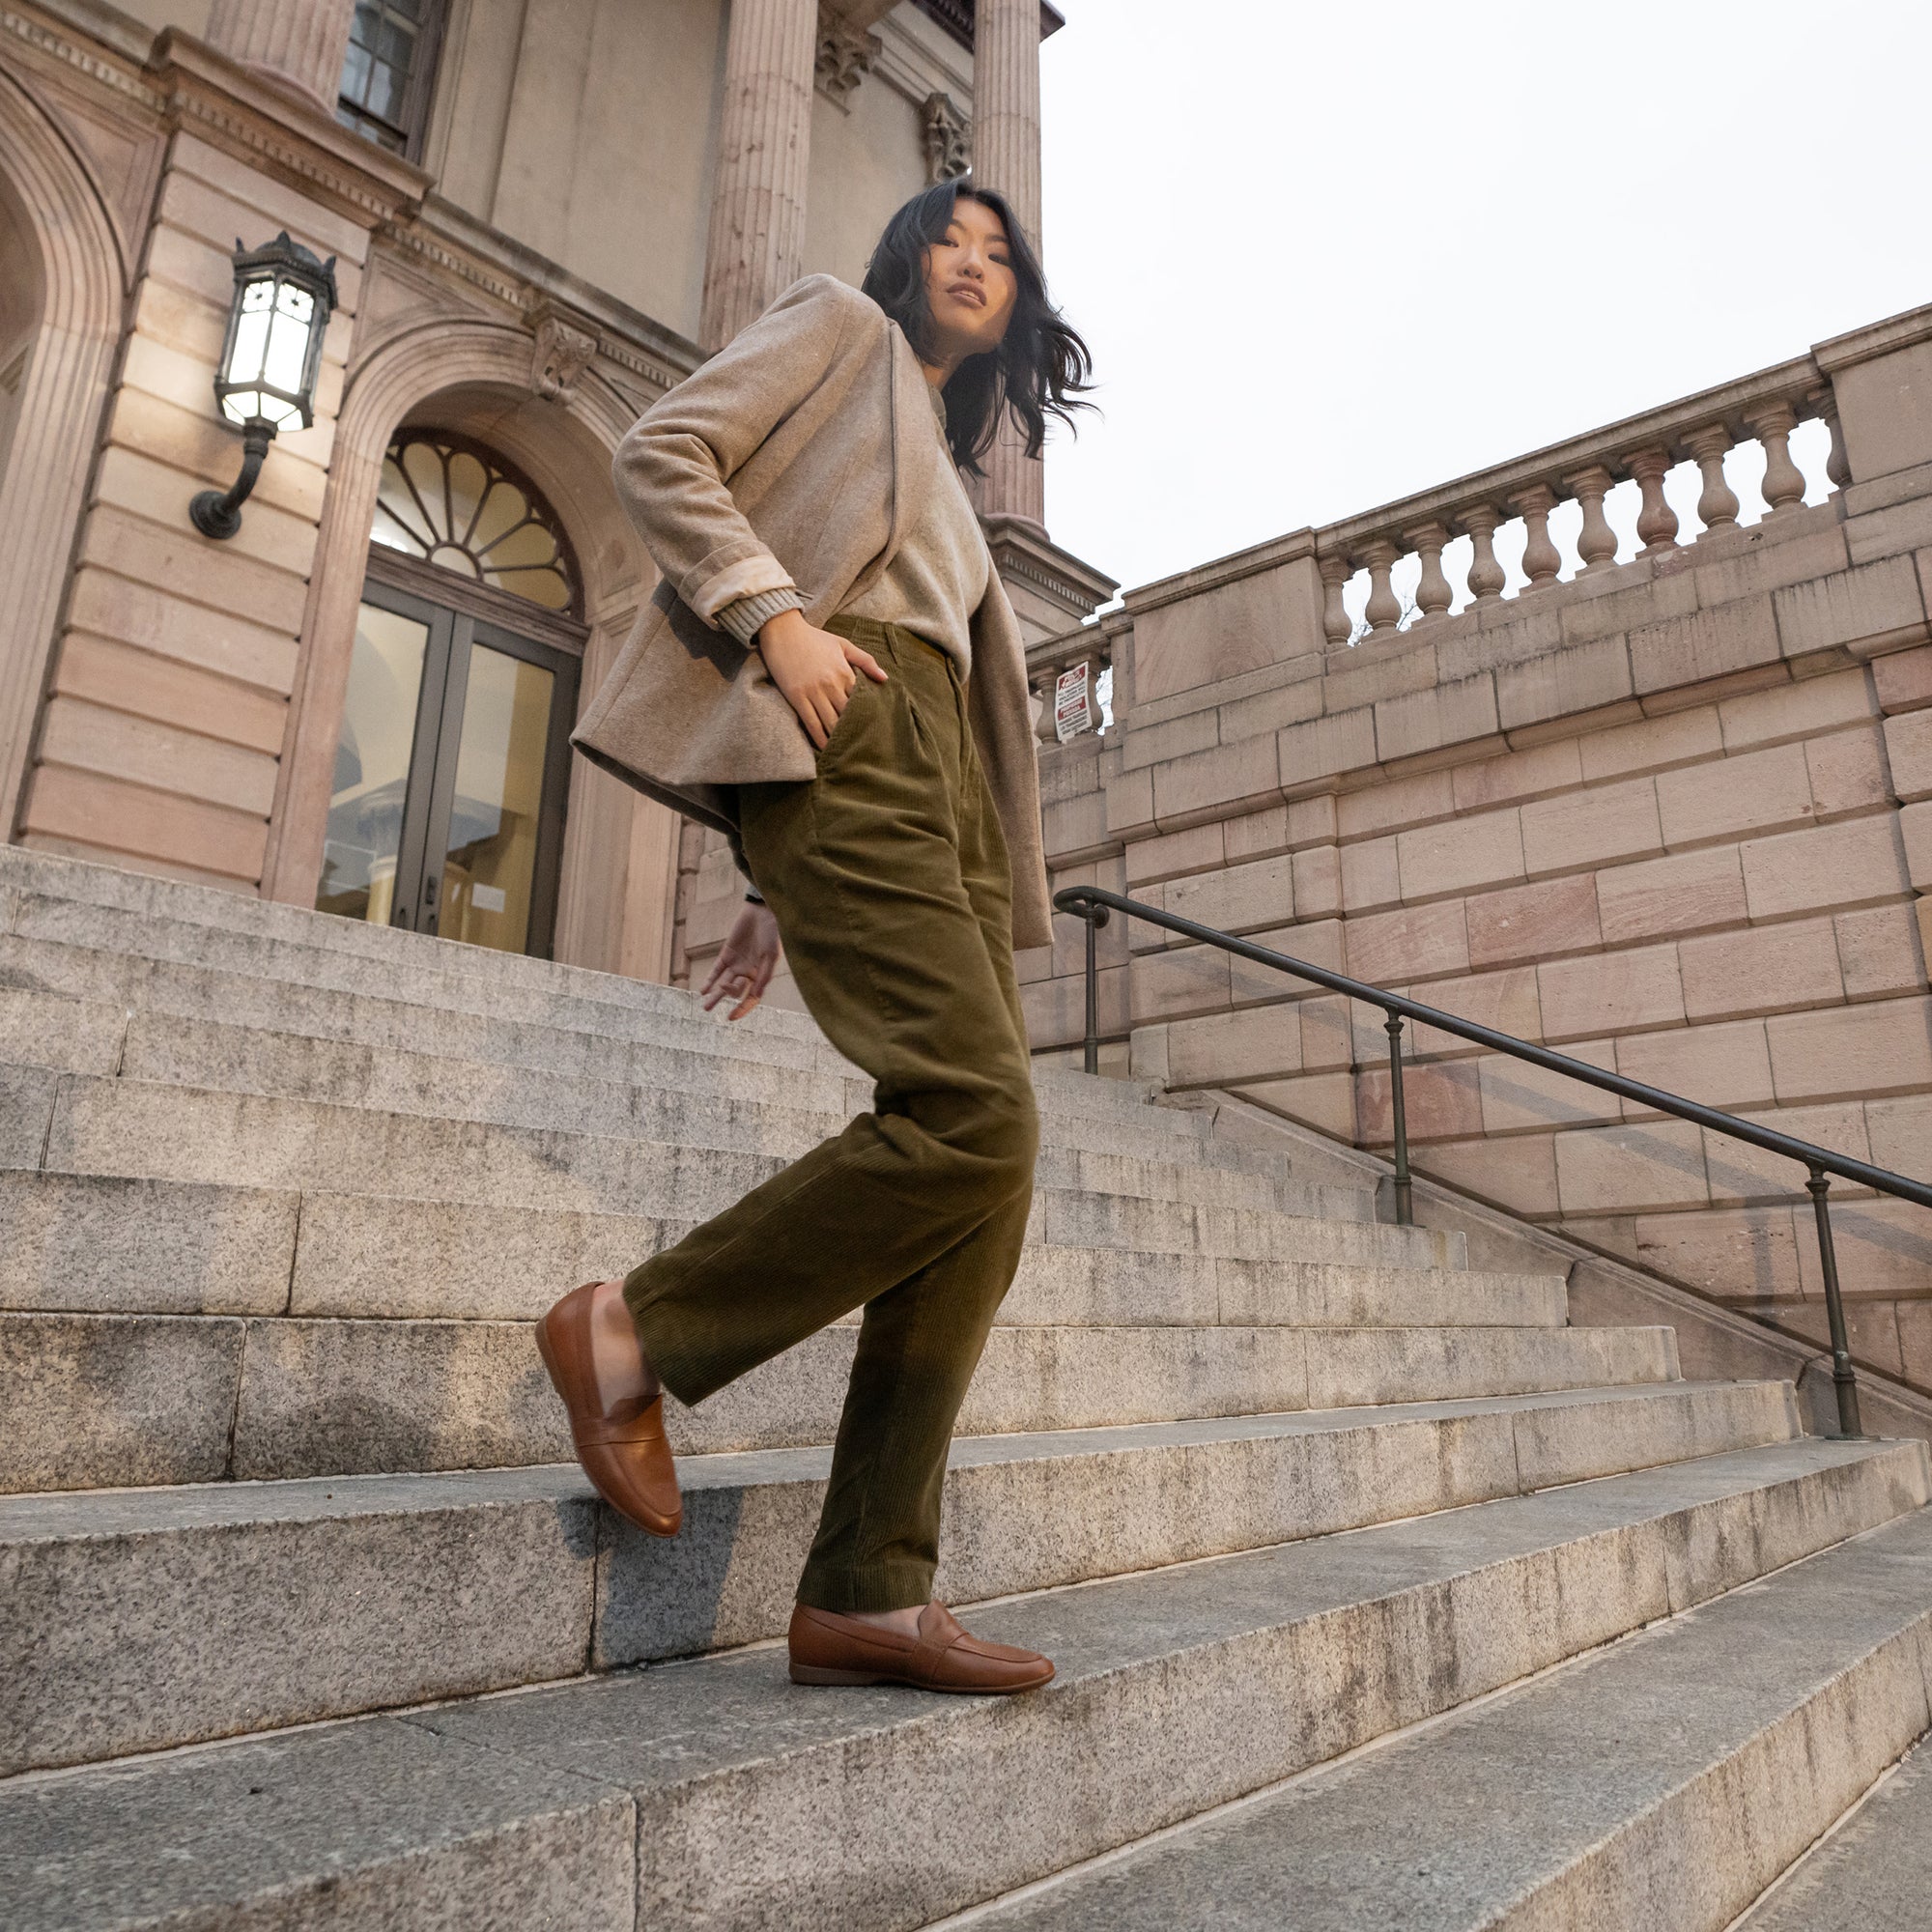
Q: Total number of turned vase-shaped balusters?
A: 12